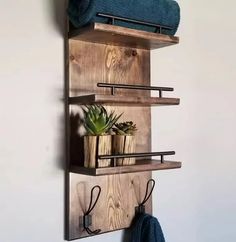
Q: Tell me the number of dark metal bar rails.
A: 3